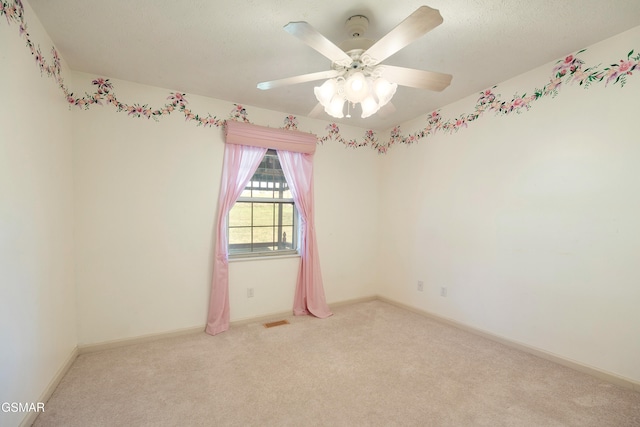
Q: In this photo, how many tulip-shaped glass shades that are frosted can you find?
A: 5